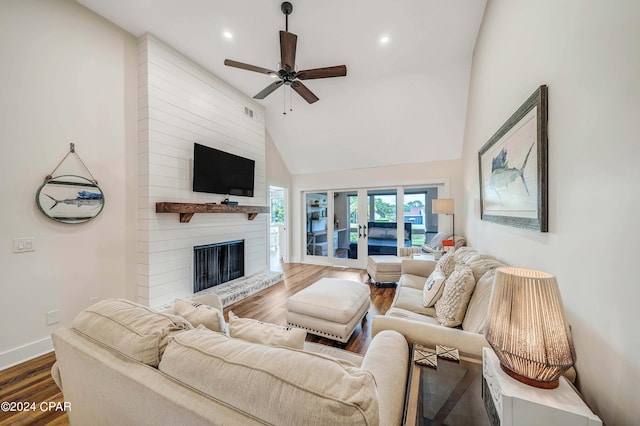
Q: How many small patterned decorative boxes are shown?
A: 2